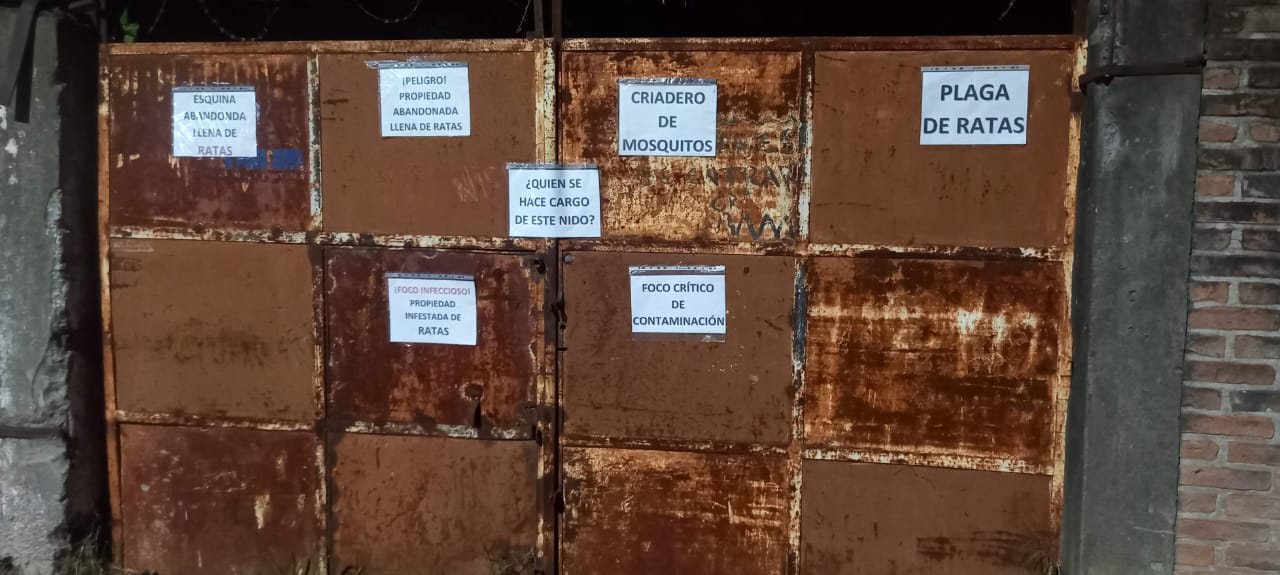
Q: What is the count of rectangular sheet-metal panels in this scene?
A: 12